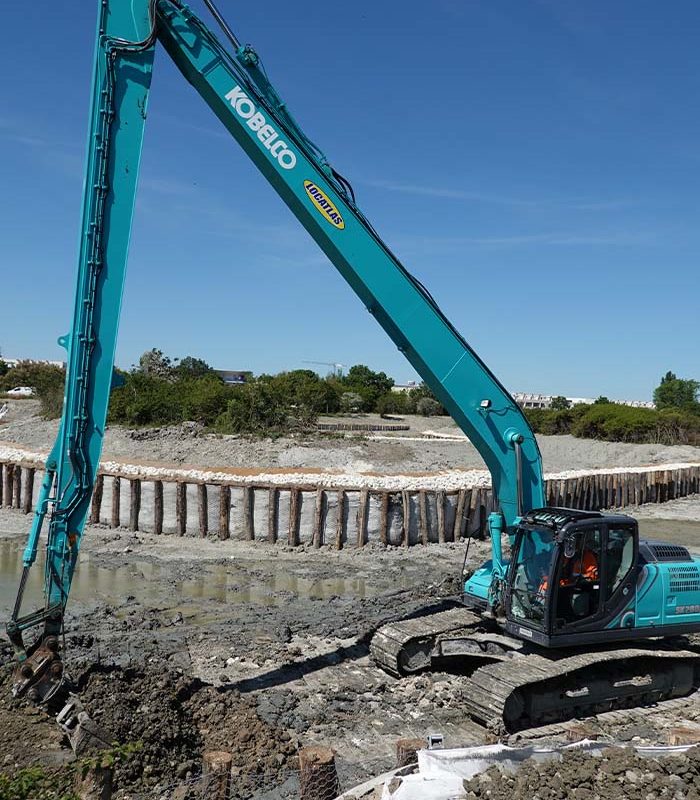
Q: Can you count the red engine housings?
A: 0